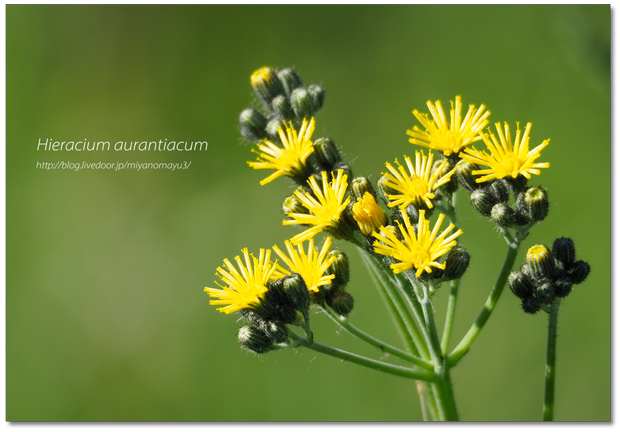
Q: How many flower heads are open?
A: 8